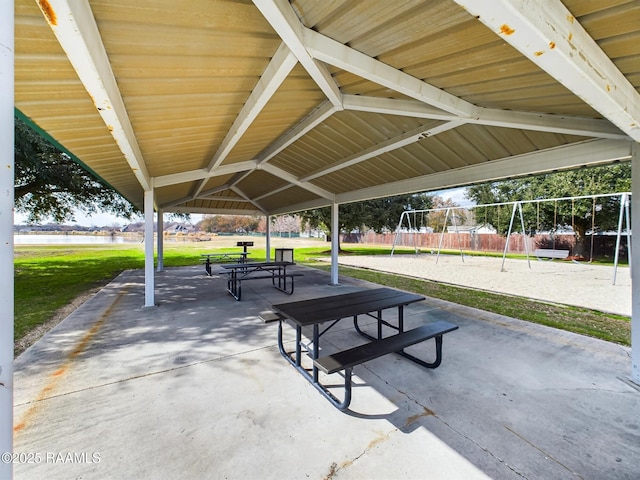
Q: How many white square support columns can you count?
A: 6